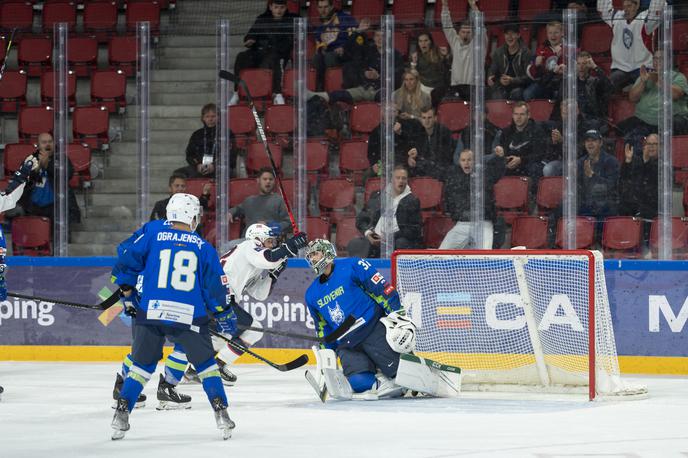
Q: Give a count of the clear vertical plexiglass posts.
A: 8